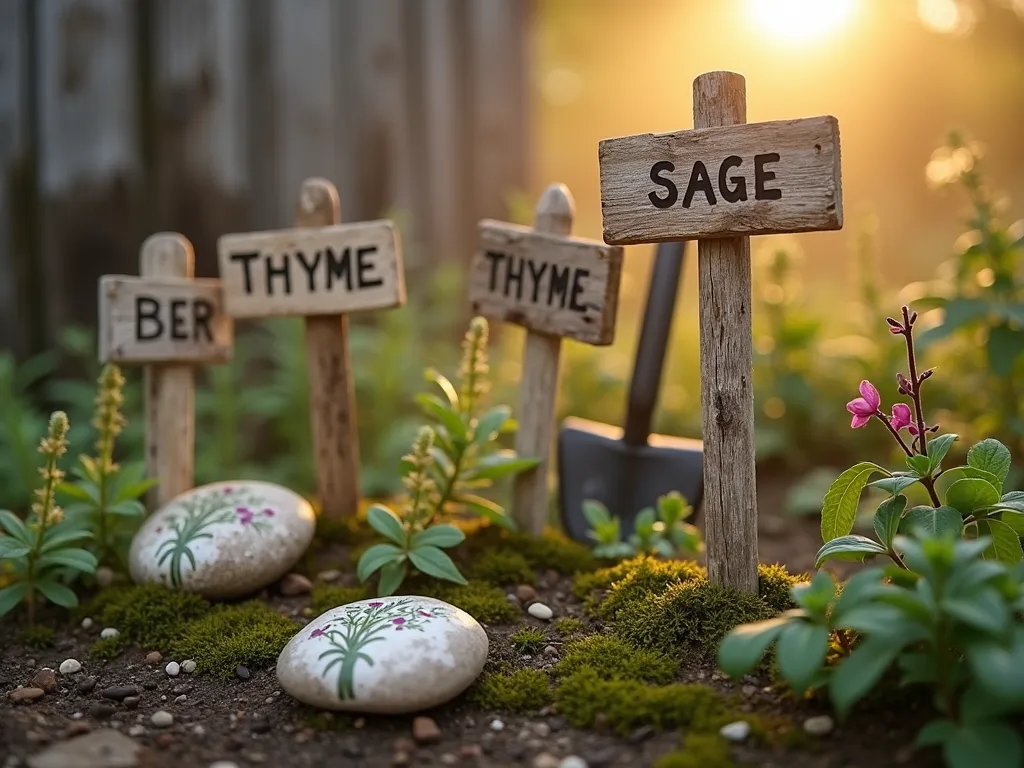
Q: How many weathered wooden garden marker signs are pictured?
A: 4